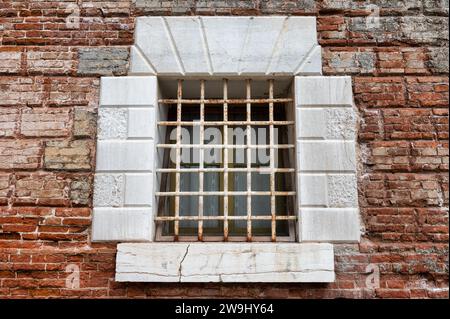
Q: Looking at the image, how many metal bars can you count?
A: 11